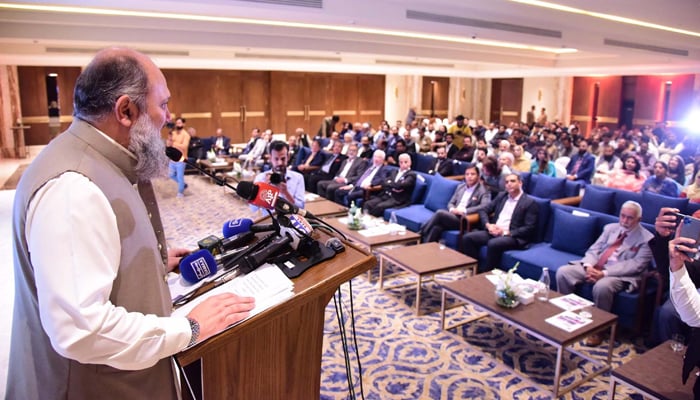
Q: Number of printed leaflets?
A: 2